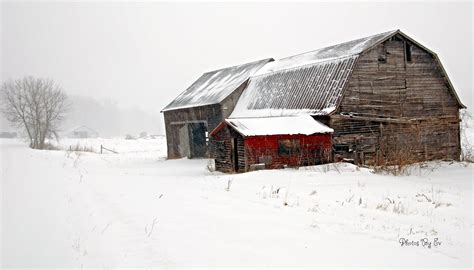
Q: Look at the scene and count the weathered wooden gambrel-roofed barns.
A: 1